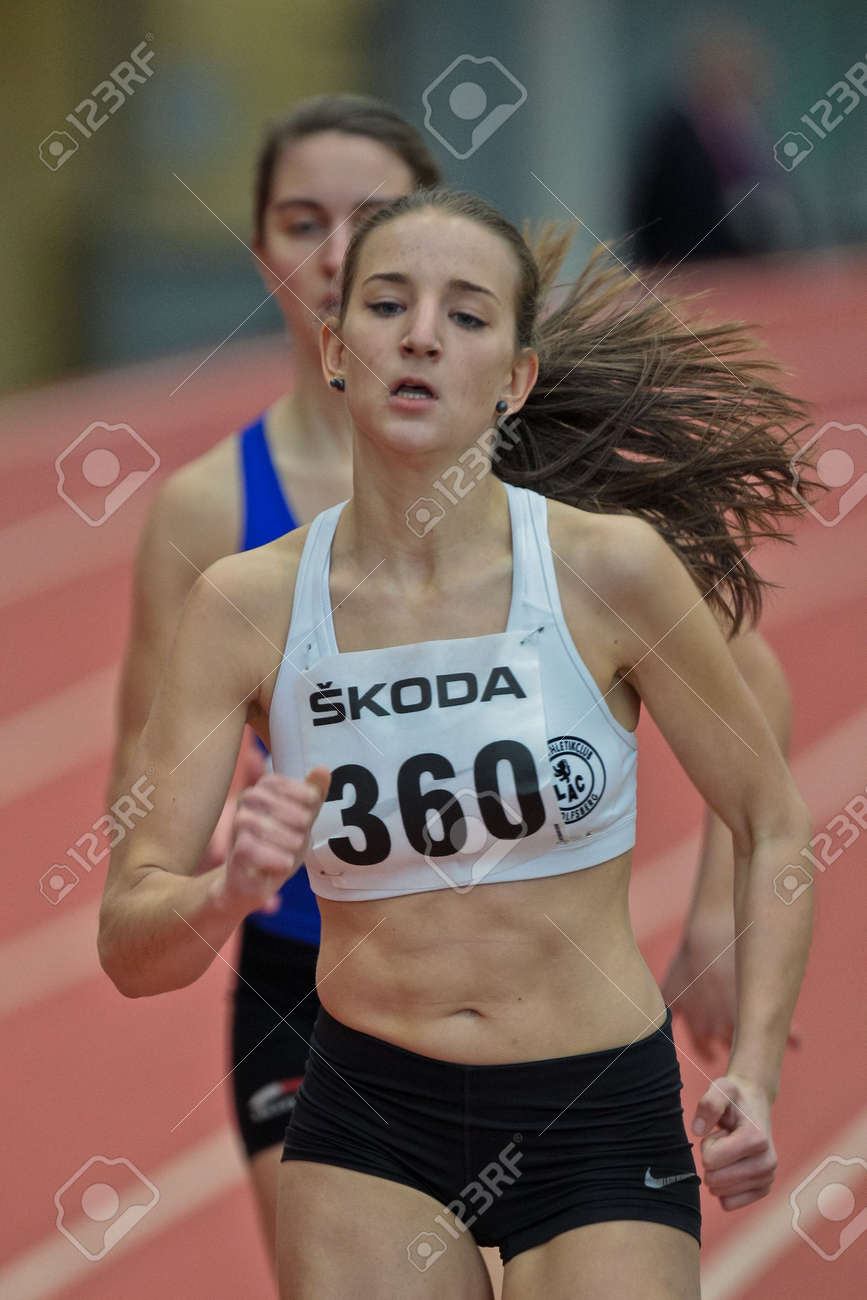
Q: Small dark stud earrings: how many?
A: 2